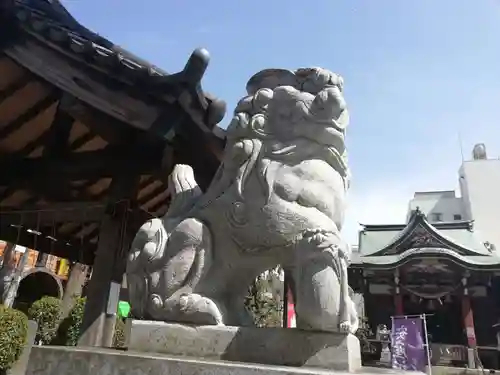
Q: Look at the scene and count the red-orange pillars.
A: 2